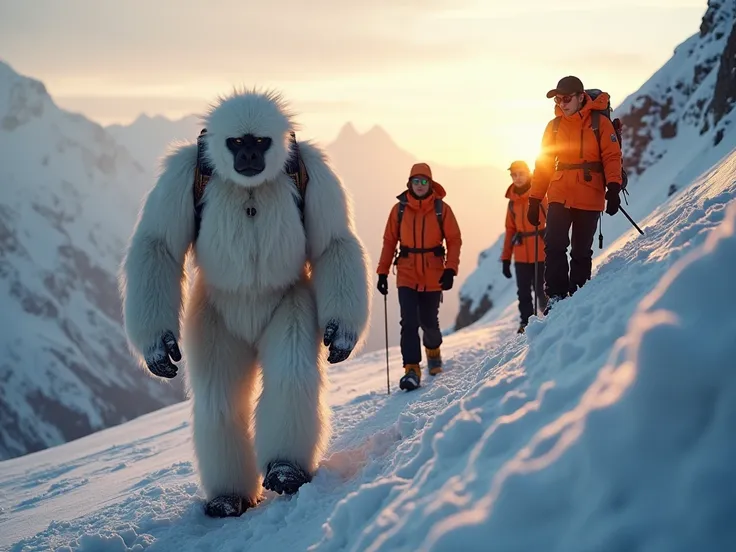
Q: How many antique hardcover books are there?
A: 0